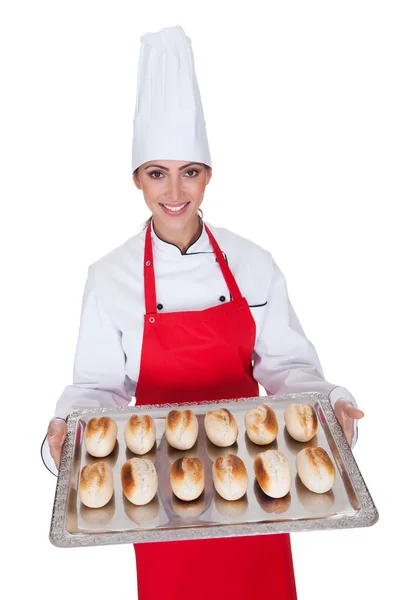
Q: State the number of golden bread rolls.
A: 12